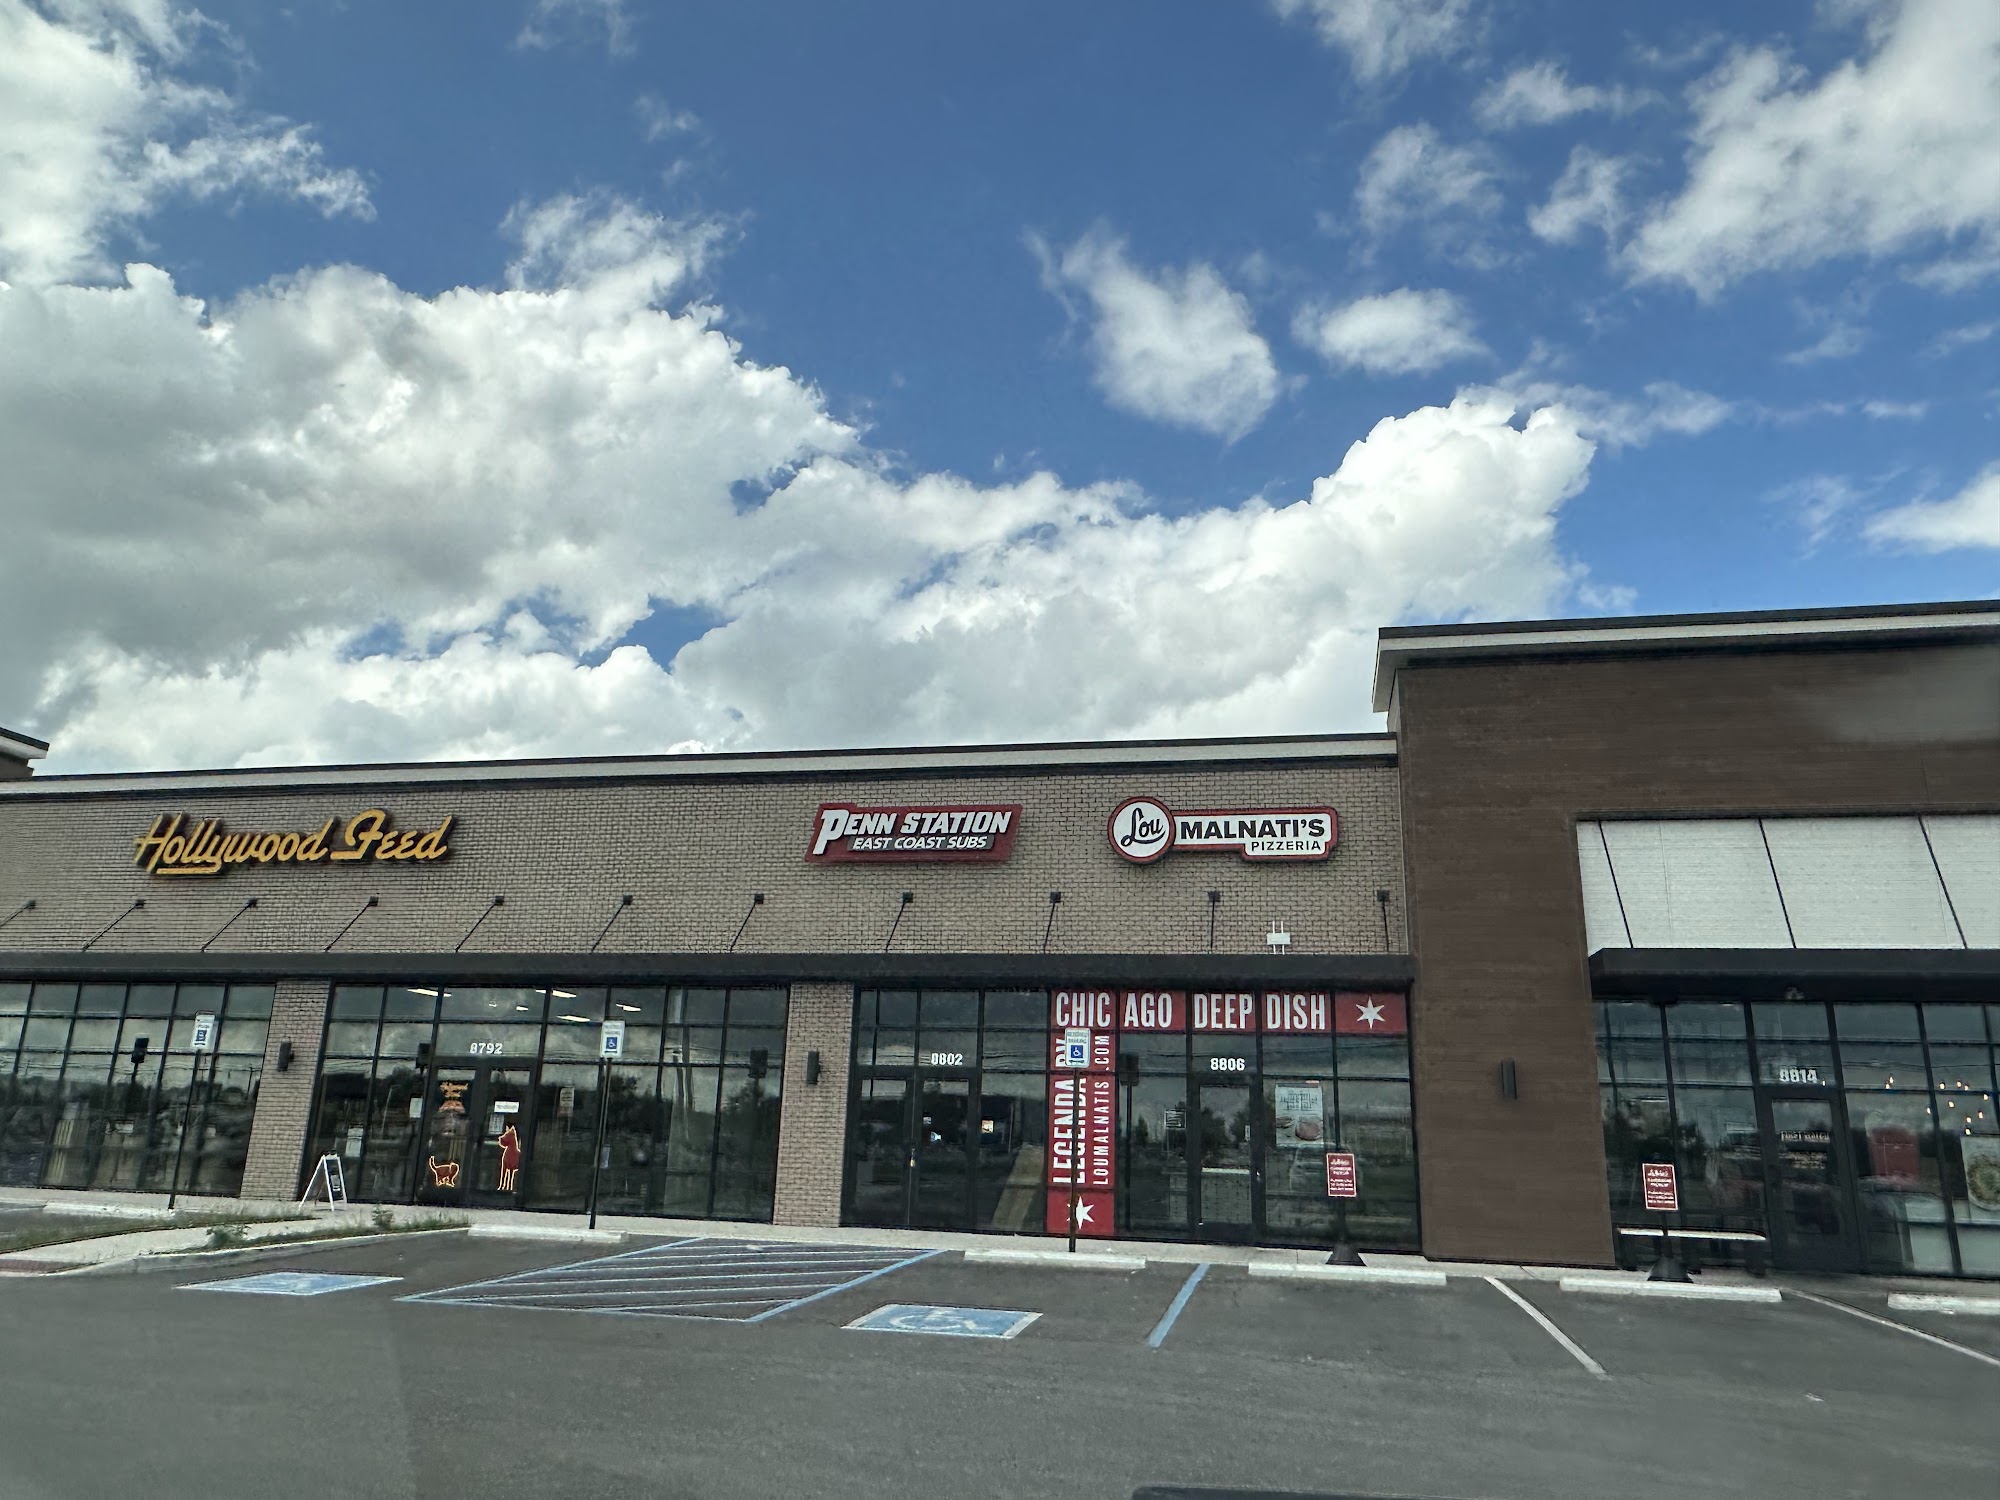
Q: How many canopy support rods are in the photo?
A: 14